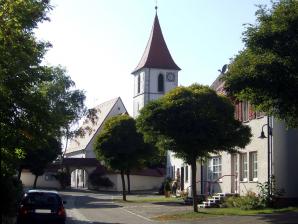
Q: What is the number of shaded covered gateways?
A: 1